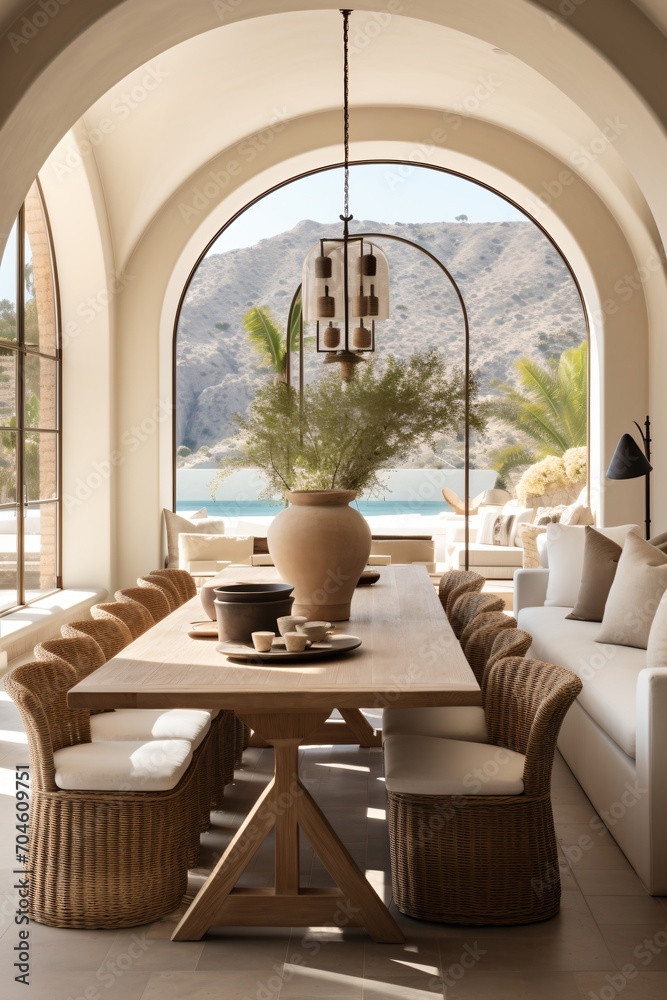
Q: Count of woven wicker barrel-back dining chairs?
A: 12